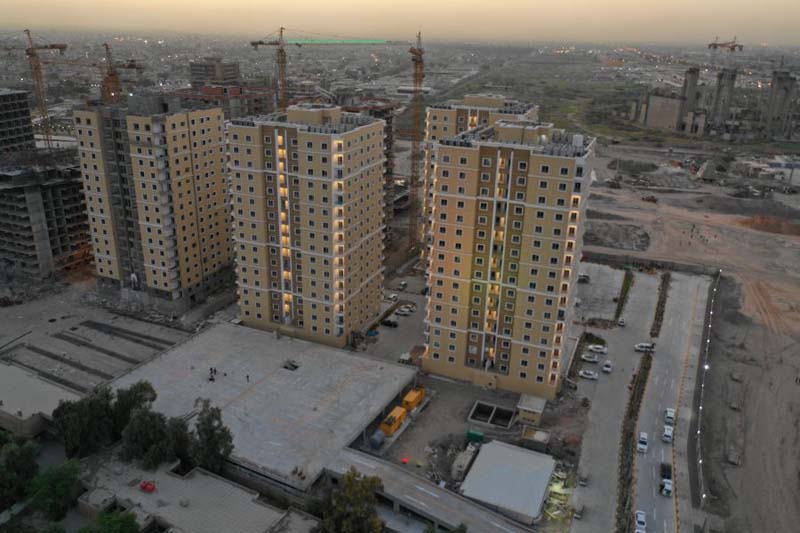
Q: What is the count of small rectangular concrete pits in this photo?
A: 2